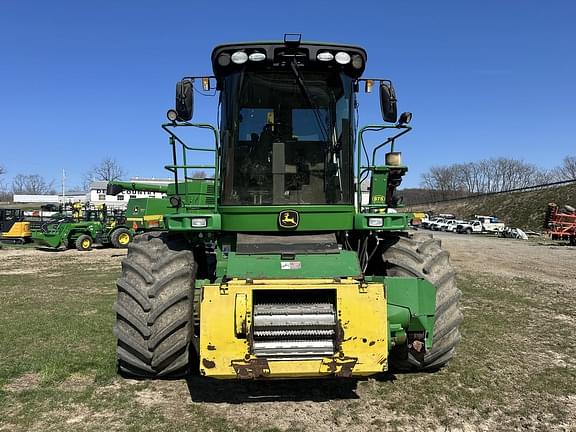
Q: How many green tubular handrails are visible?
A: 2